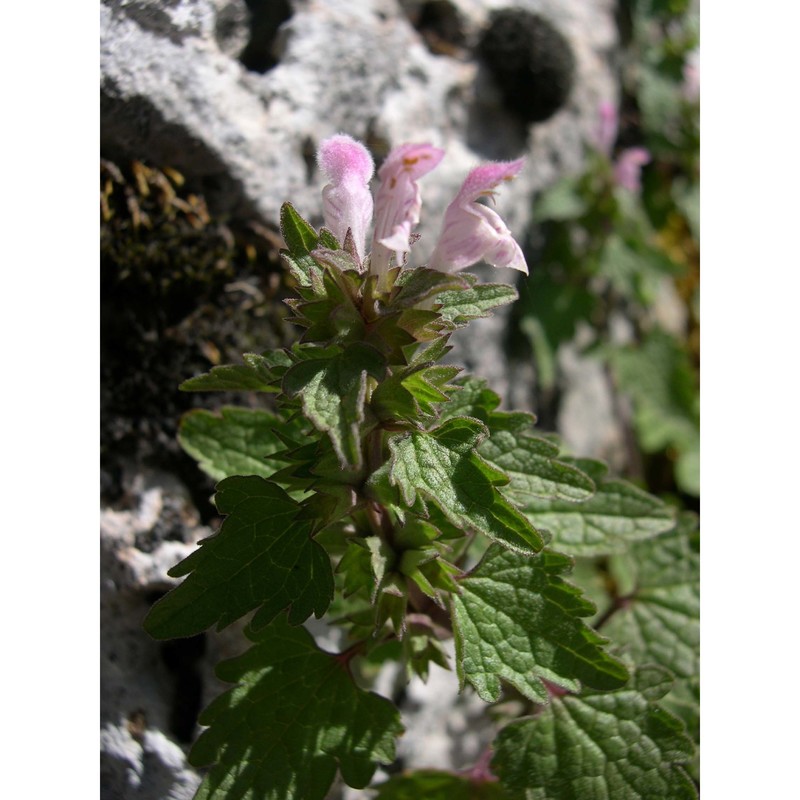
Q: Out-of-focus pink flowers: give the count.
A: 3